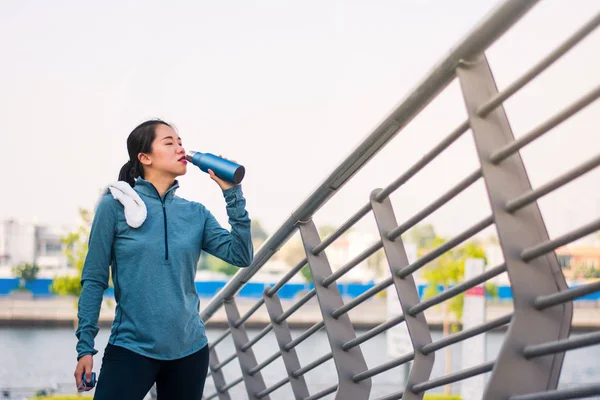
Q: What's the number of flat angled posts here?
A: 6